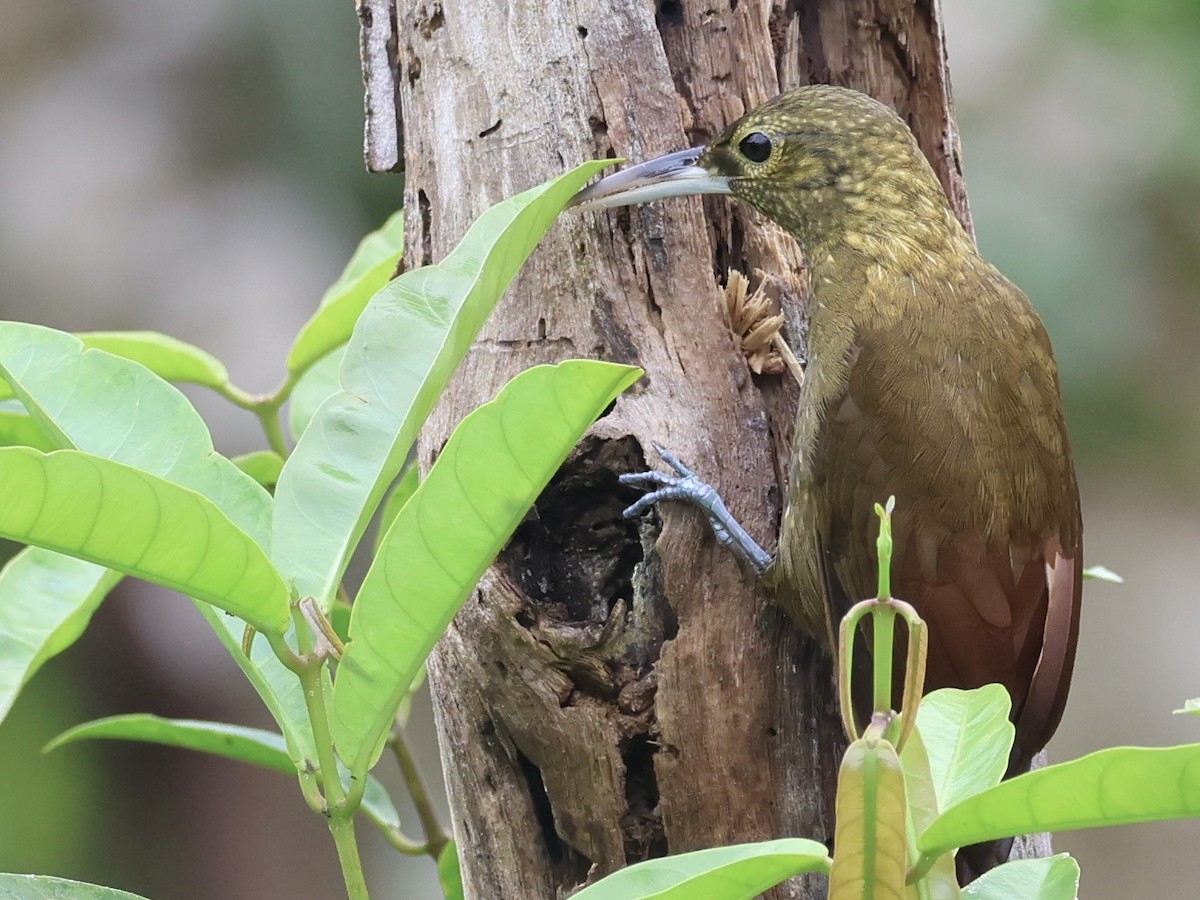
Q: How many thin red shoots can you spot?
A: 0